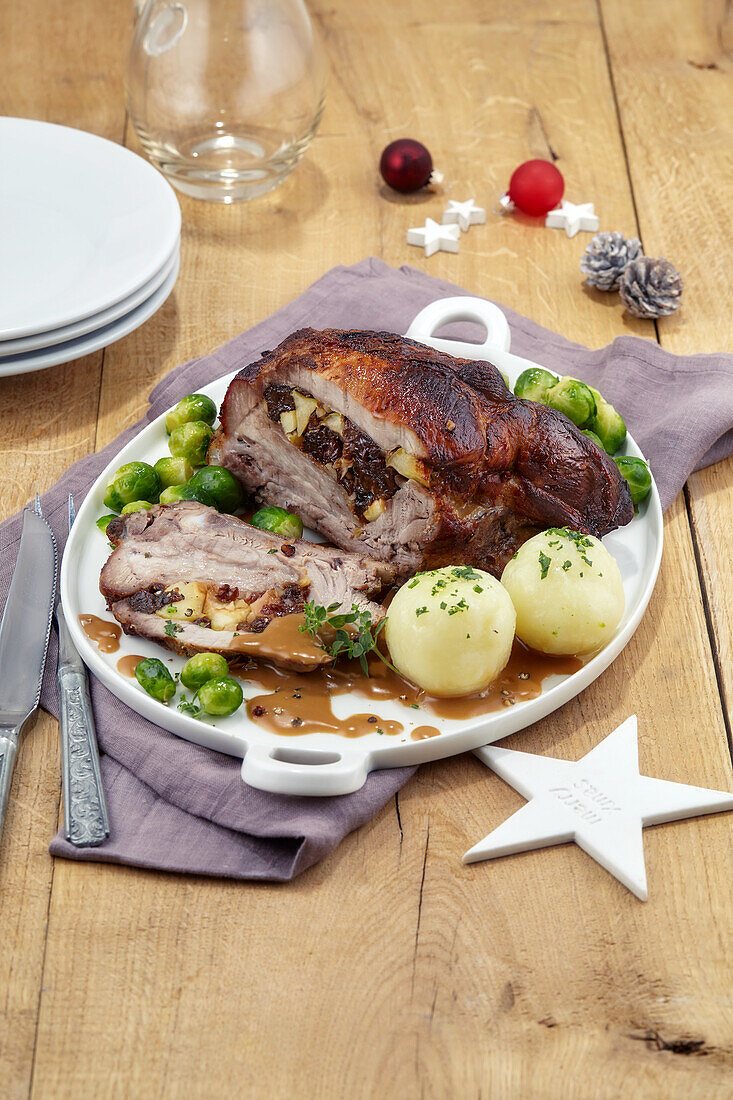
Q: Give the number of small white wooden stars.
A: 3